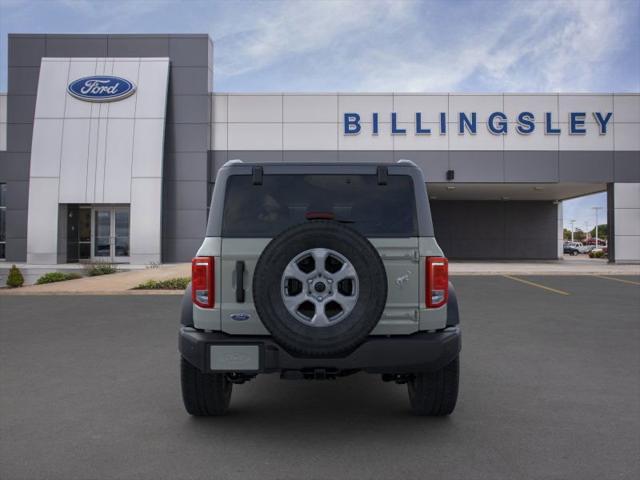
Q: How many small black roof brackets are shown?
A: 2